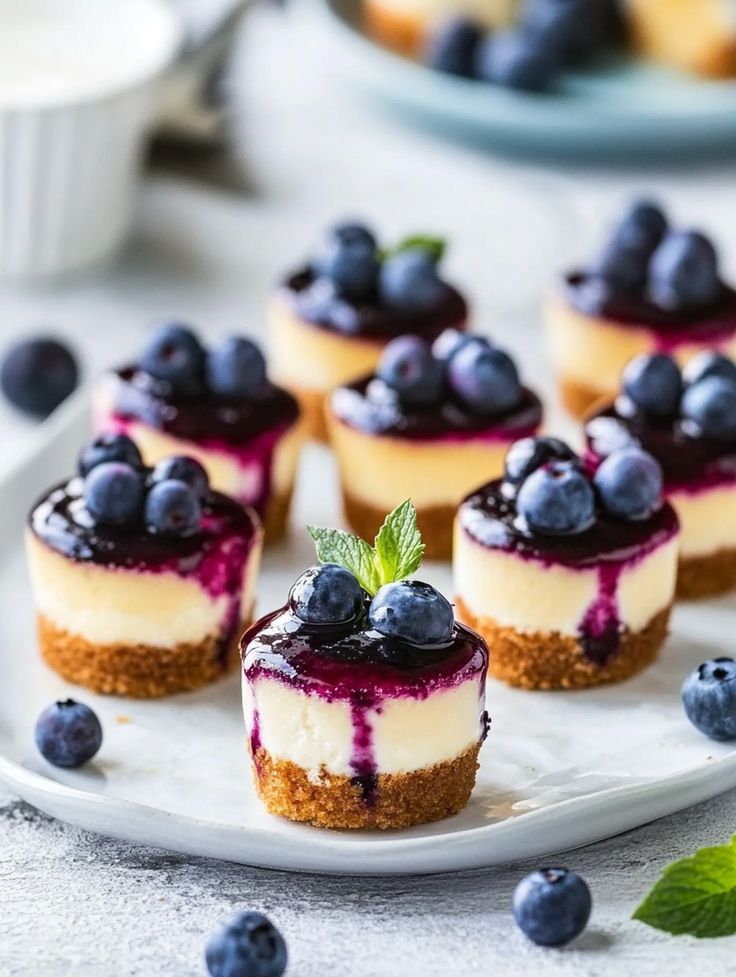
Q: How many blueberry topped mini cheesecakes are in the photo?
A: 8